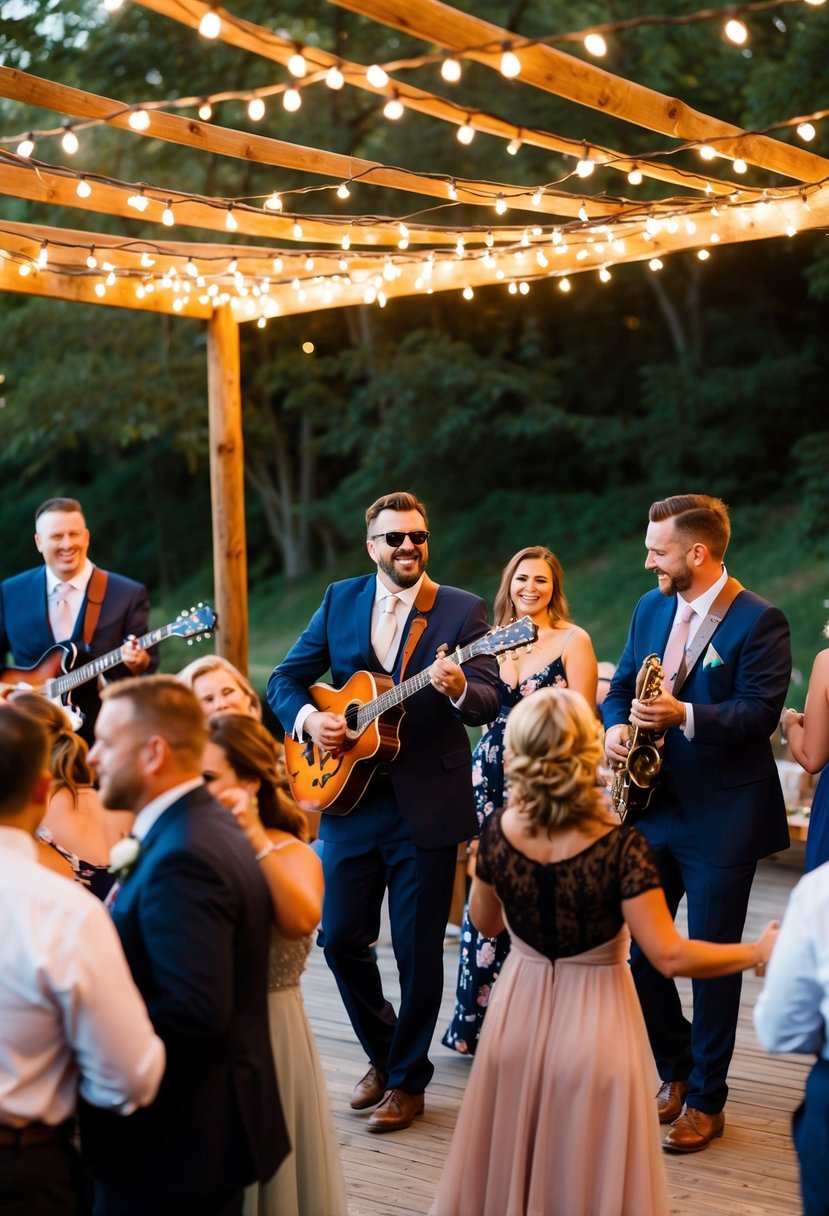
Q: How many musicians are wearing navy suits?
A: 3